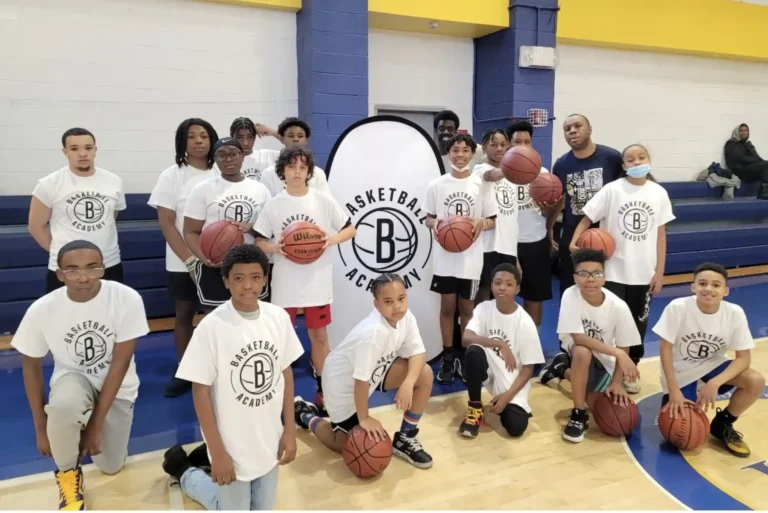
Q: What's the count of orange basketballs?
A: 9